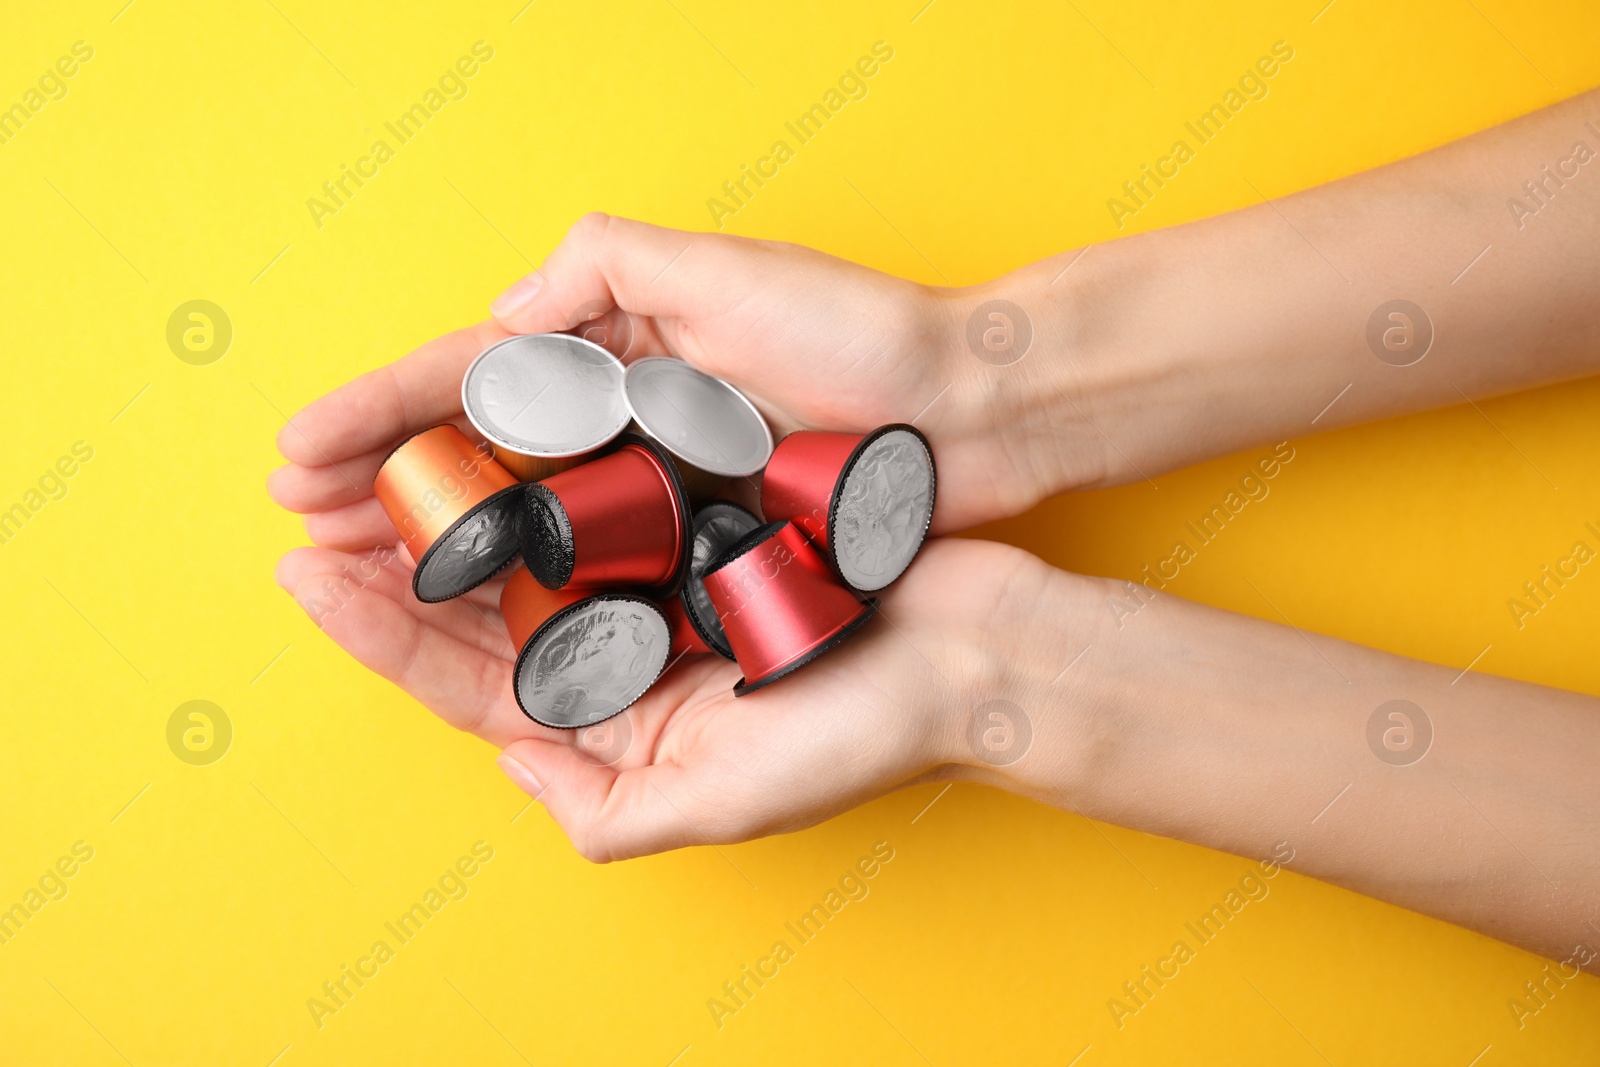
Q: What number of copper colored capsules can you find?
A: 2